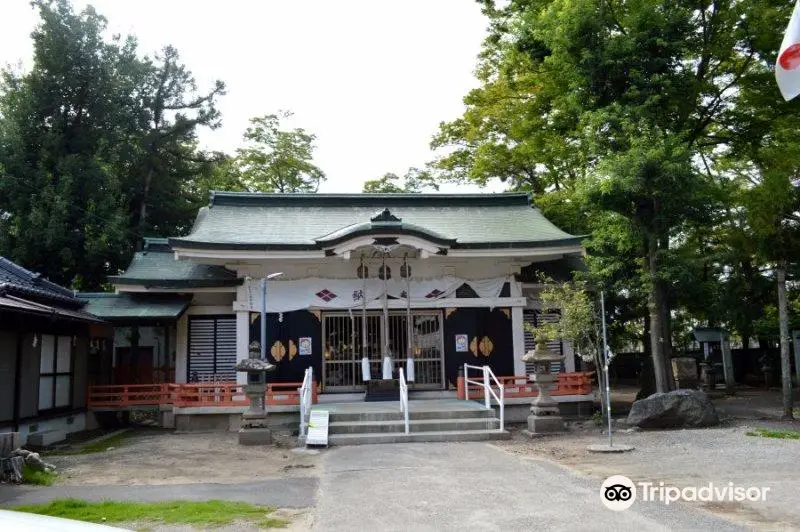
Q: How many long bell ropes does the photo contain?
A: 3